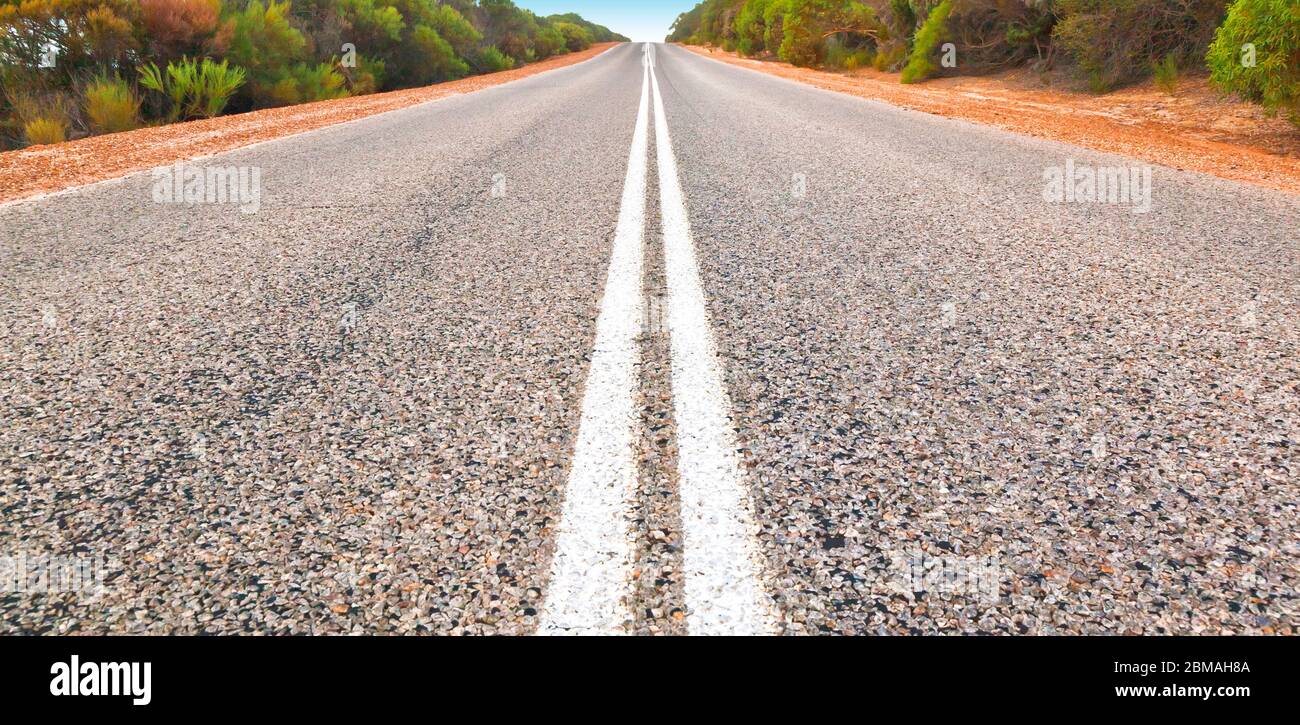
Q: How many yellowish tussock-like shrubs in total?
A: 2